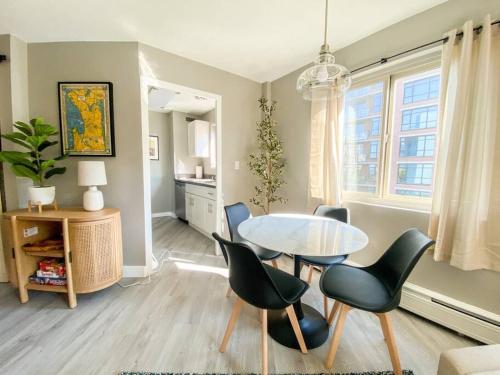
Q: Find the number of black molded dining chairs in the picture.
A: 4